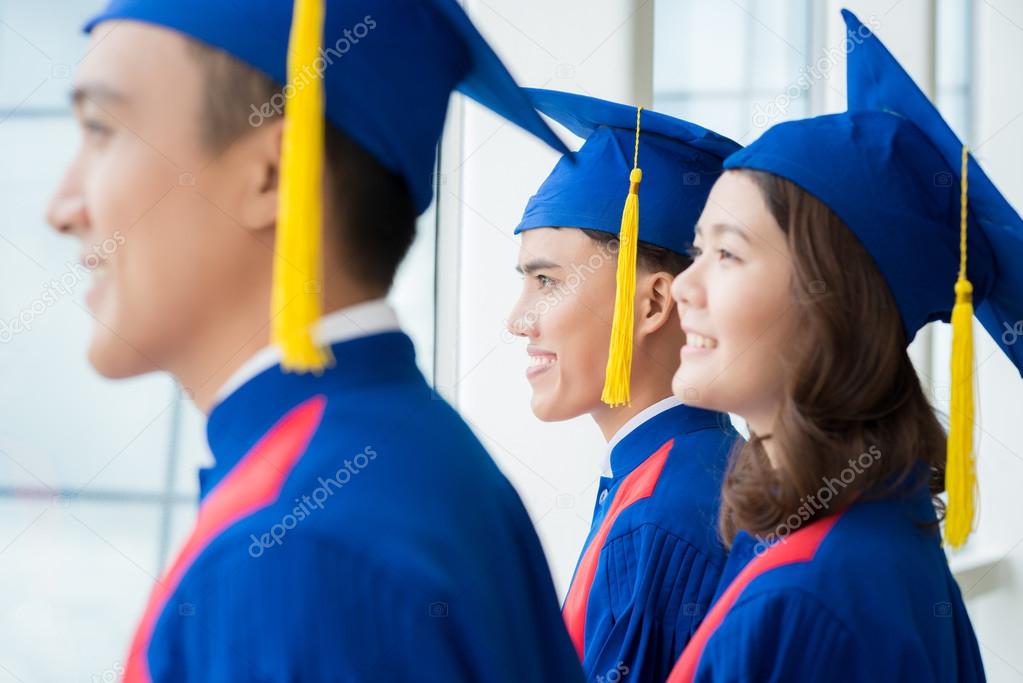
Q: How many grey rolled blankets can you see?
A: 0